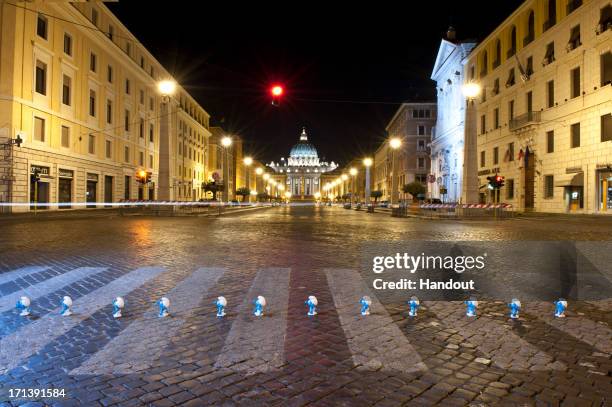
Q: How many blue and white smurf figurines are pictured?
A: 12